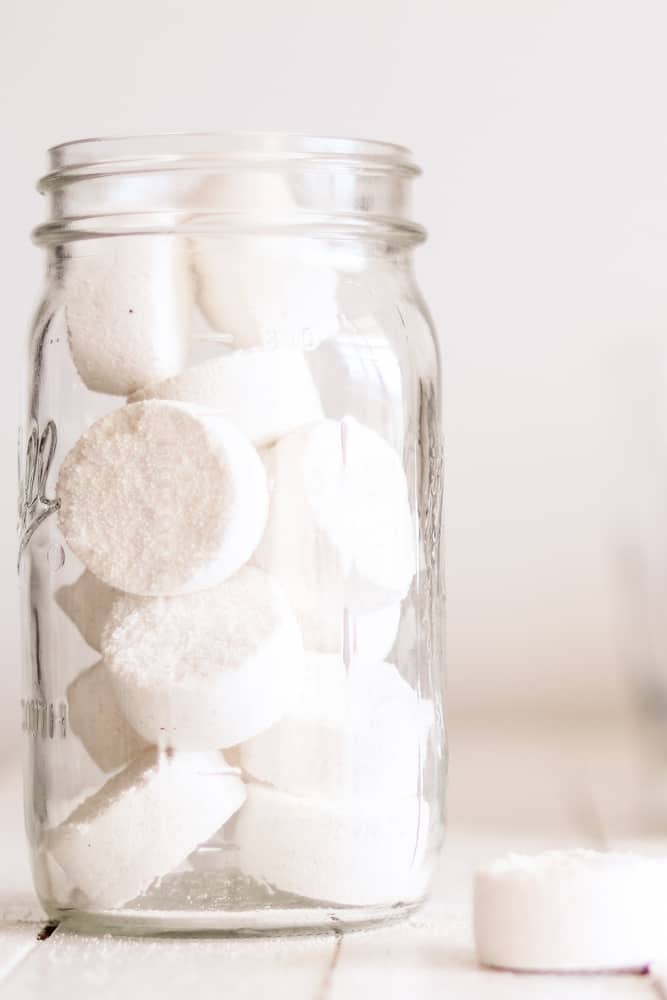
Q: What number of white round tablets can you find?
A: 13